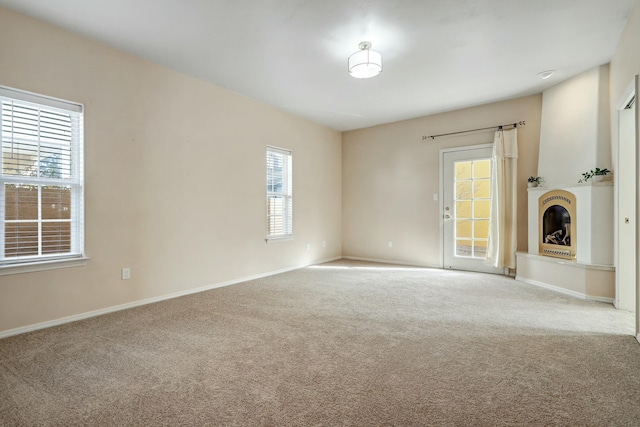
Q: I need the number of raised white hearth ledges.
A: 1